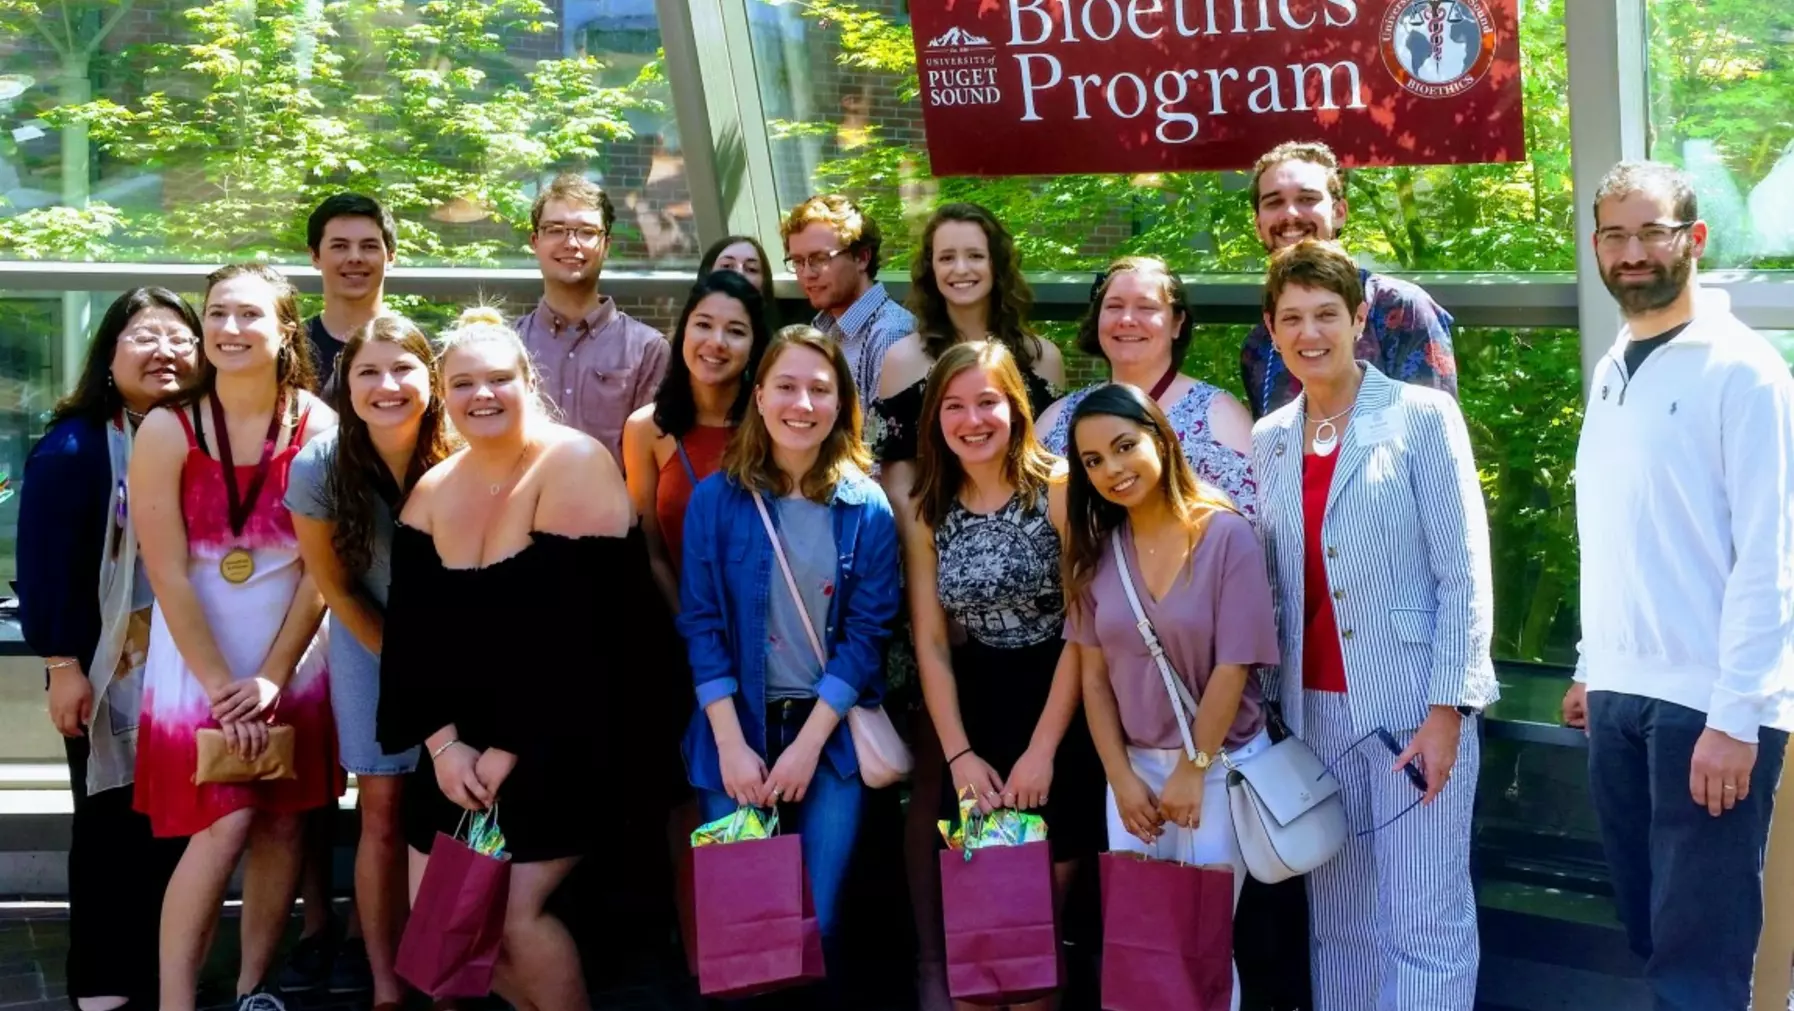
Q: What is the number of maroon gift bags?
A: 4